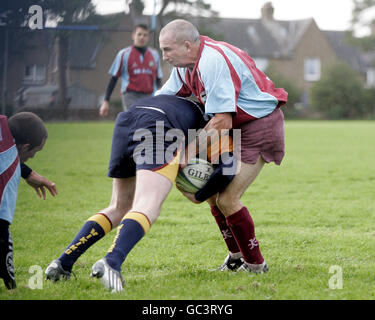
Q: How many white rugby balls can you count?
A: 1